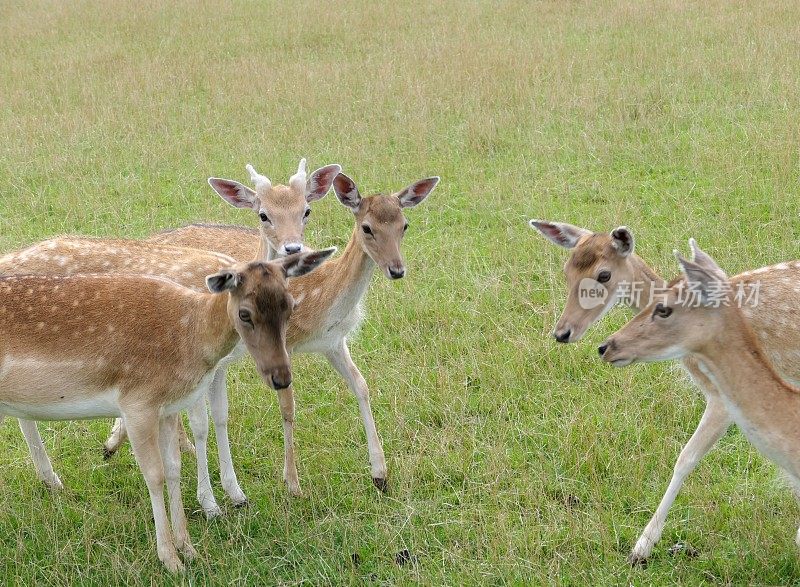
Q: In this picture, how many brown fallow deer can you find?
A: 5